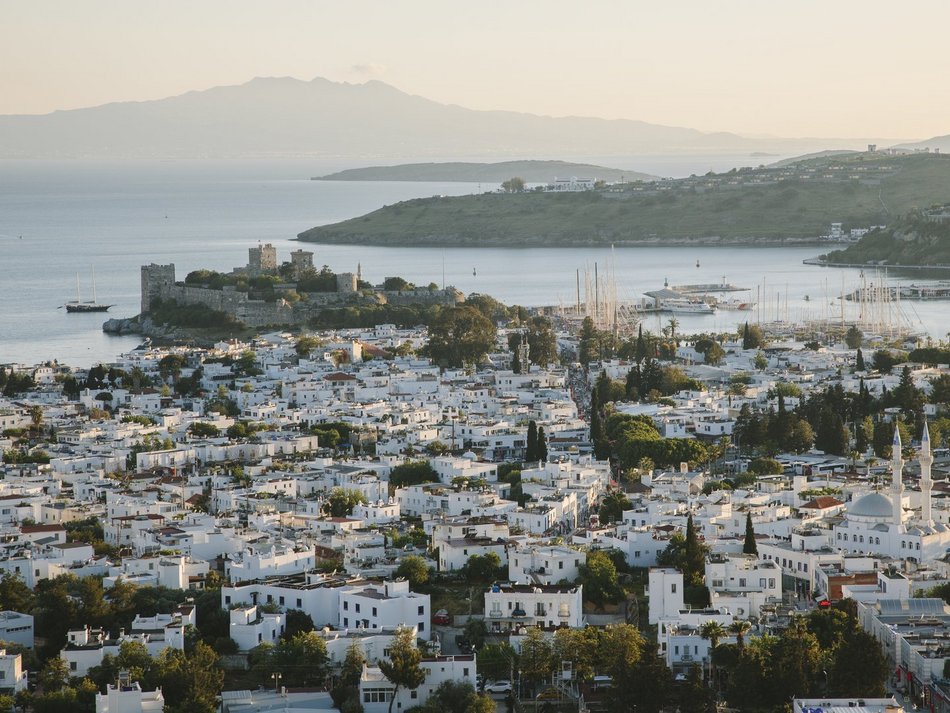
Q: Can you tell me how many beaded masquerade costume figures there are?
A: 0